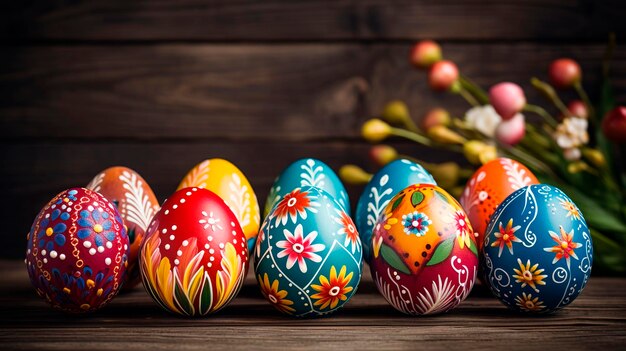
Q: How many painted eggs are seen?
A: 10